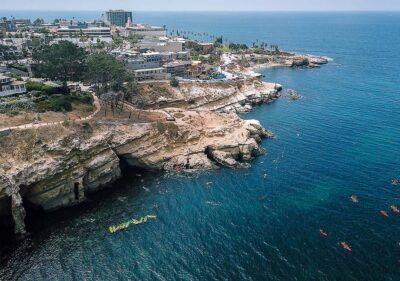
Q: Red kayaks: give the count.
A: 6